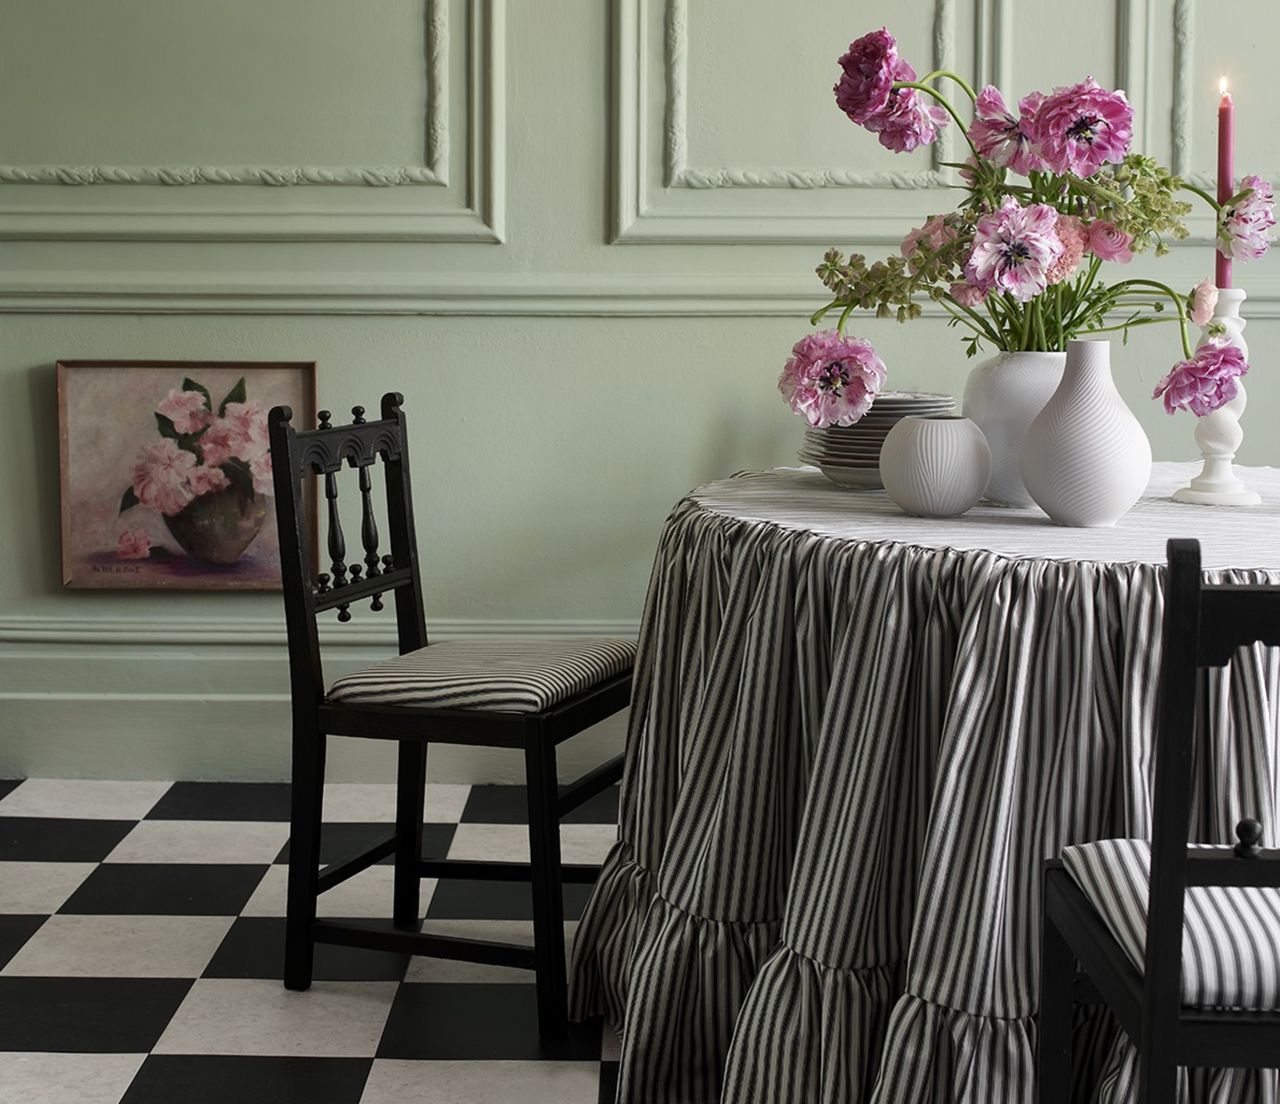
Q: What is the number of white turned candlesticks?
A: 1